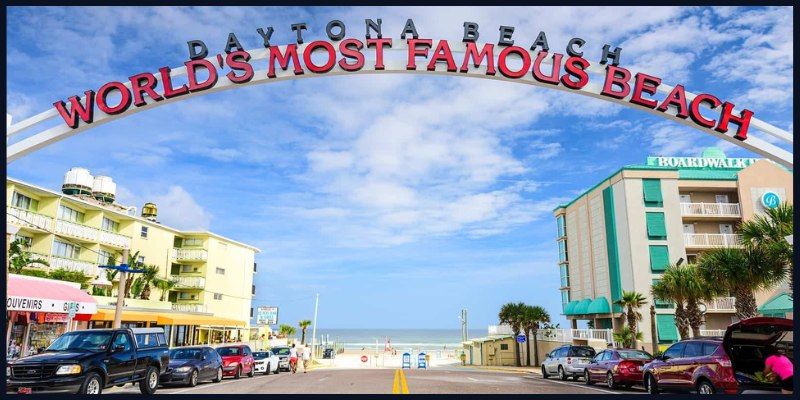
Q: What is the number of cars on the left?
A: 5